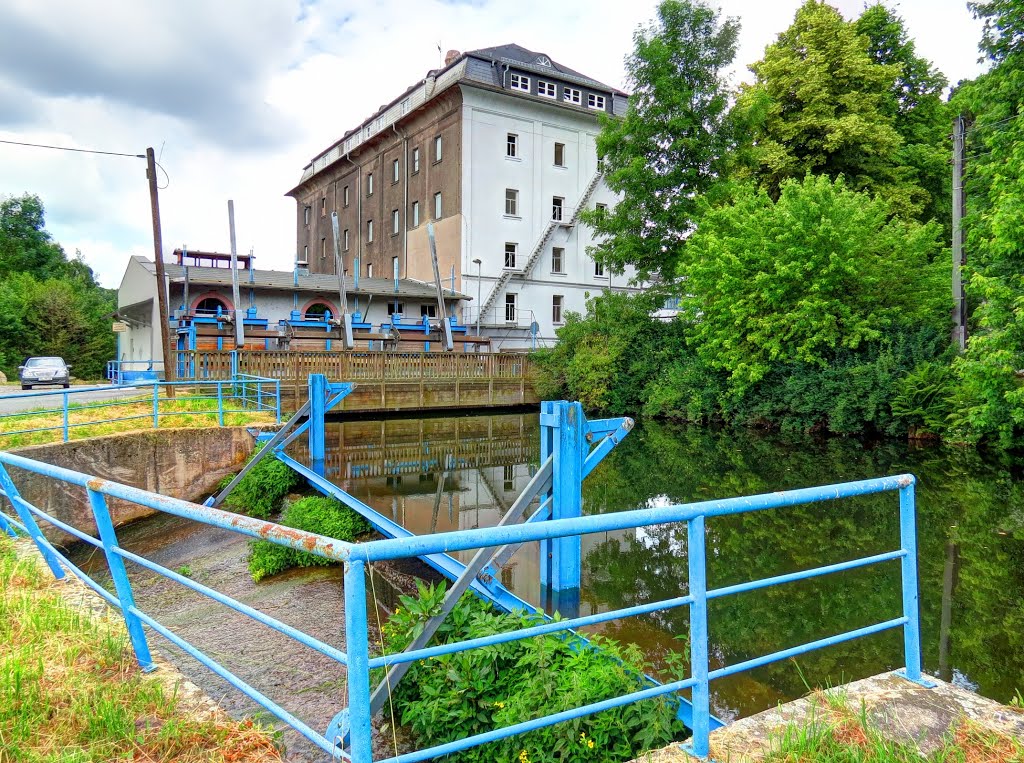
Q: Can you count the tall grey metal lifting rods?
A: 3